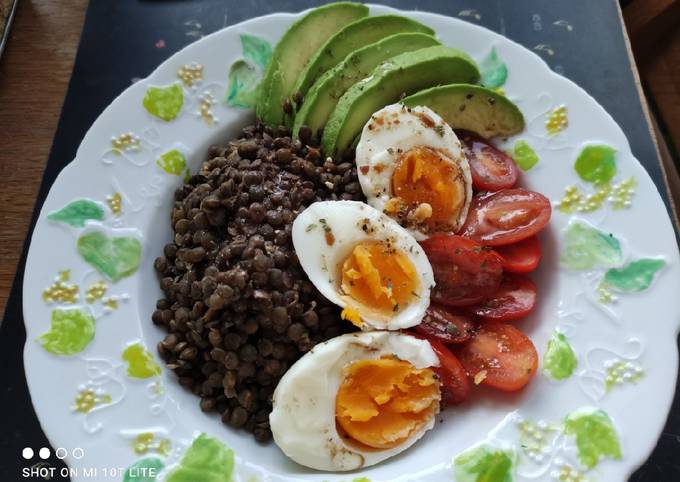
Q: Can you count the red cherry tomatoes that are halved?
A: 8